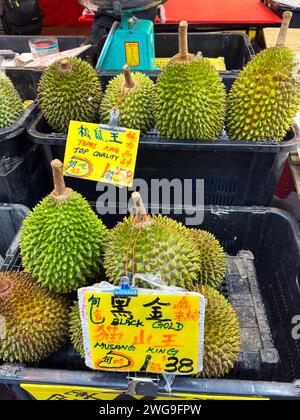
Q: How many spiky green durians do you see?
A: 11